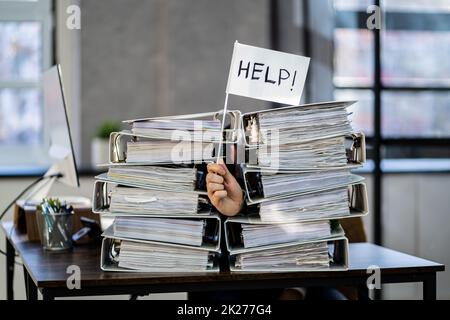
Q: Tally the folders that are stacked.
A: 12